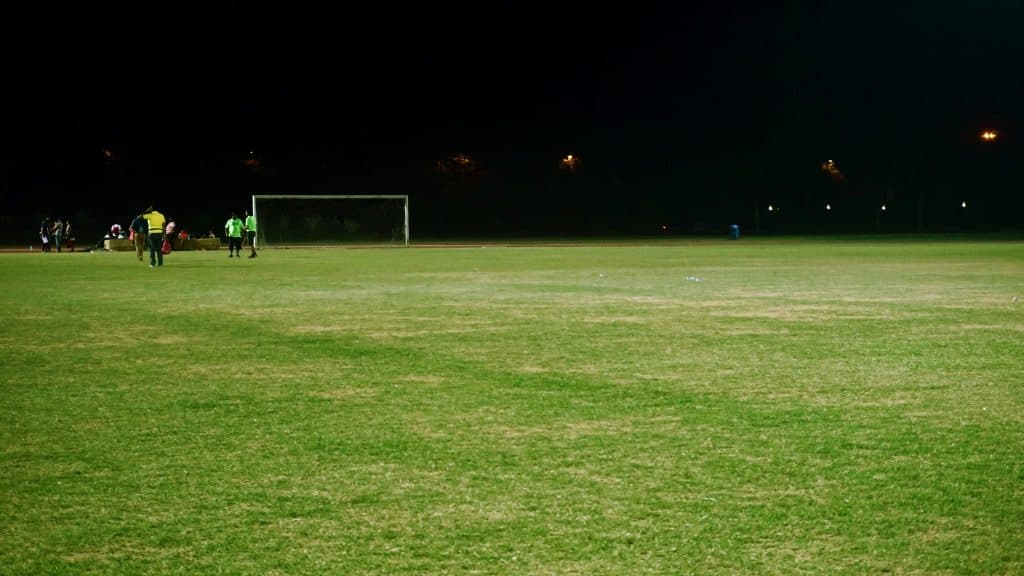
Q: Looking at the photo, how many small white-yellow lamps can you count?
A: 4